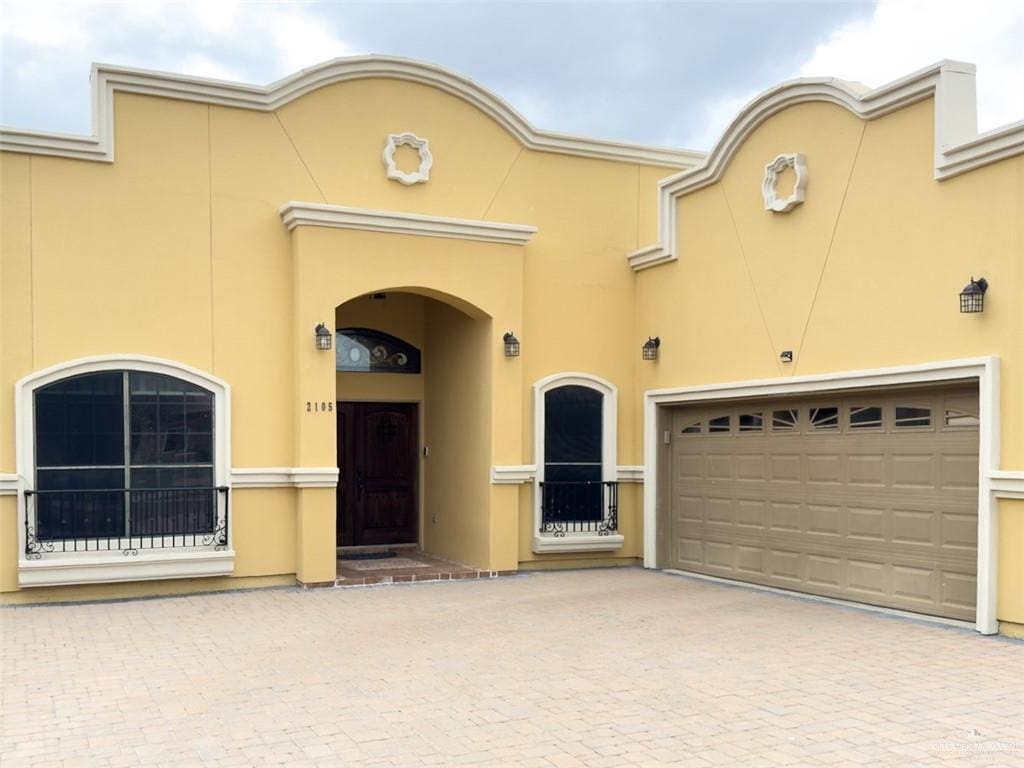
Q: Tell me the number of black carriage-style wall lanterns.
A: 4